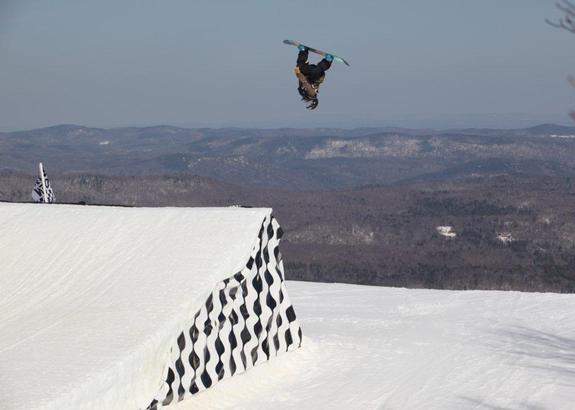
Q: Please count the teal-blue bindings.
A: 2